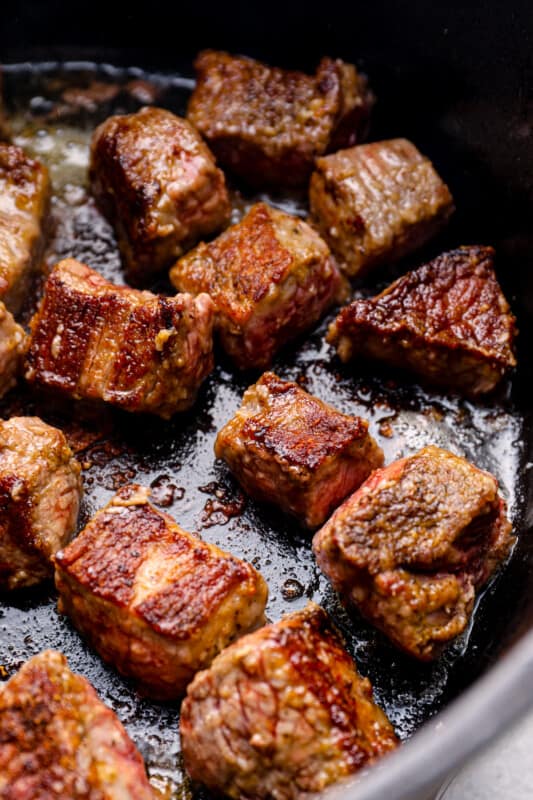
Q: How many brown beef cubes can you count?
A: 14